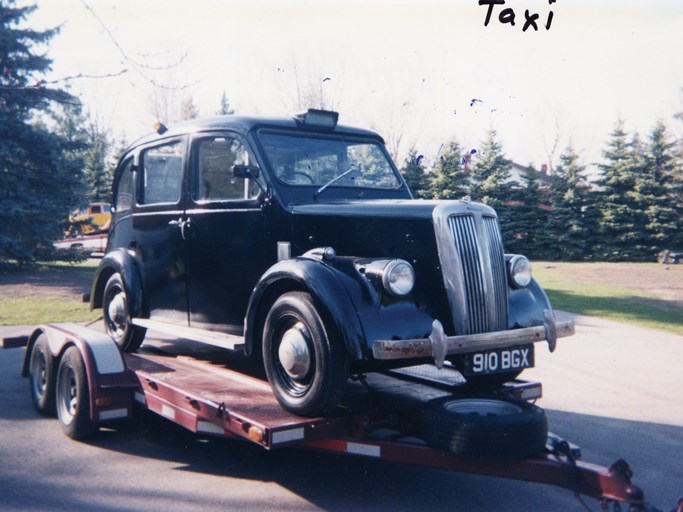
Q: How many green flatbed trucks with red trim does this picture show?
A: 0